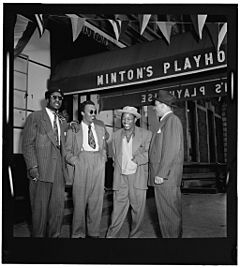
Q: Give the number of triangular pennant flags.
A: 7